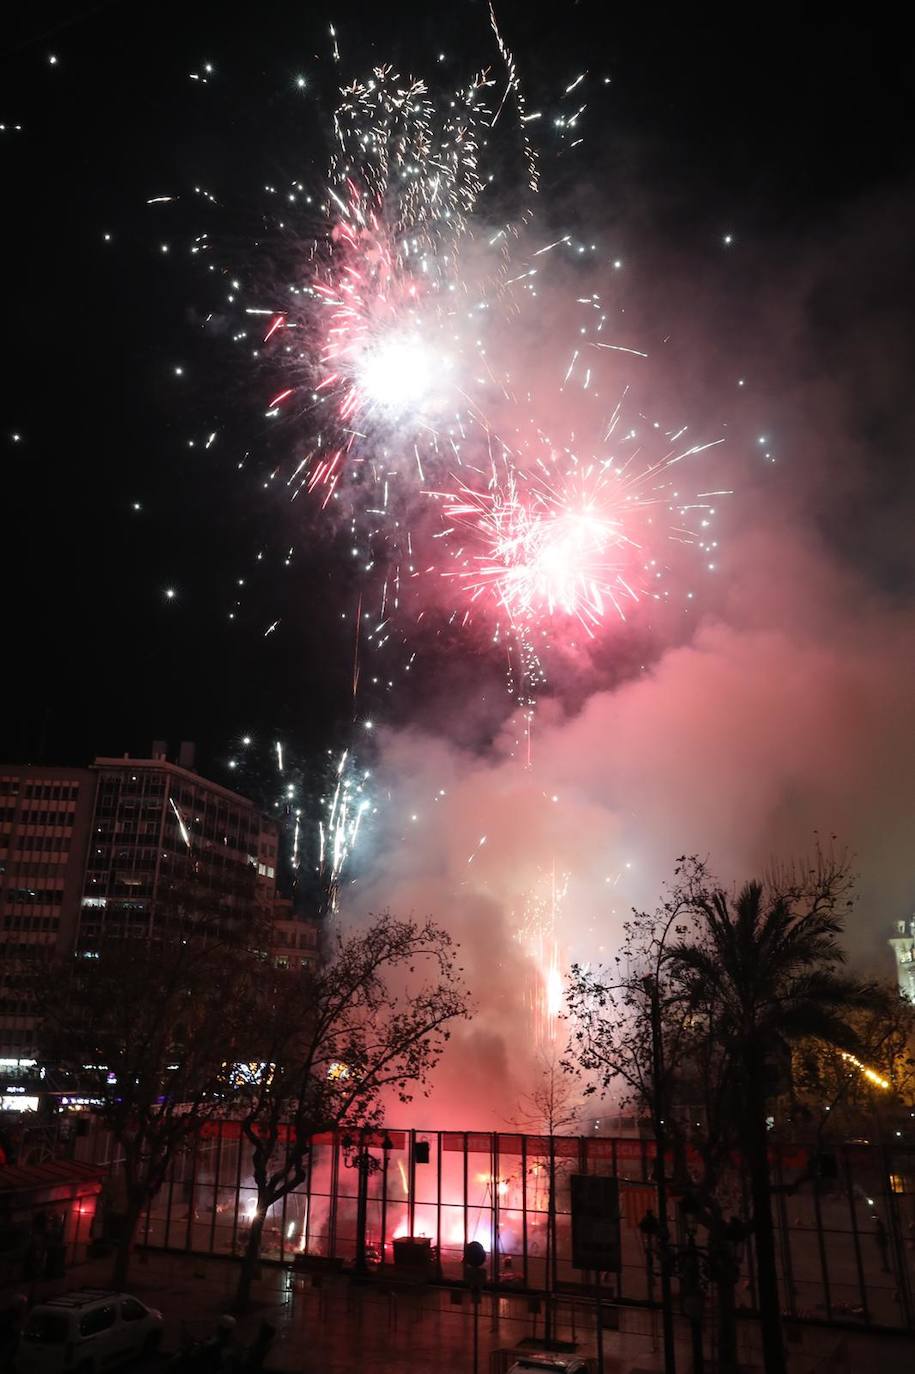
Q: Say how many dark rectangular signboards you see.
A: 1